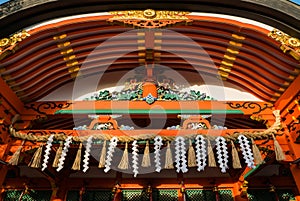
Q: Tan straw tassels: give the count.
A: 13